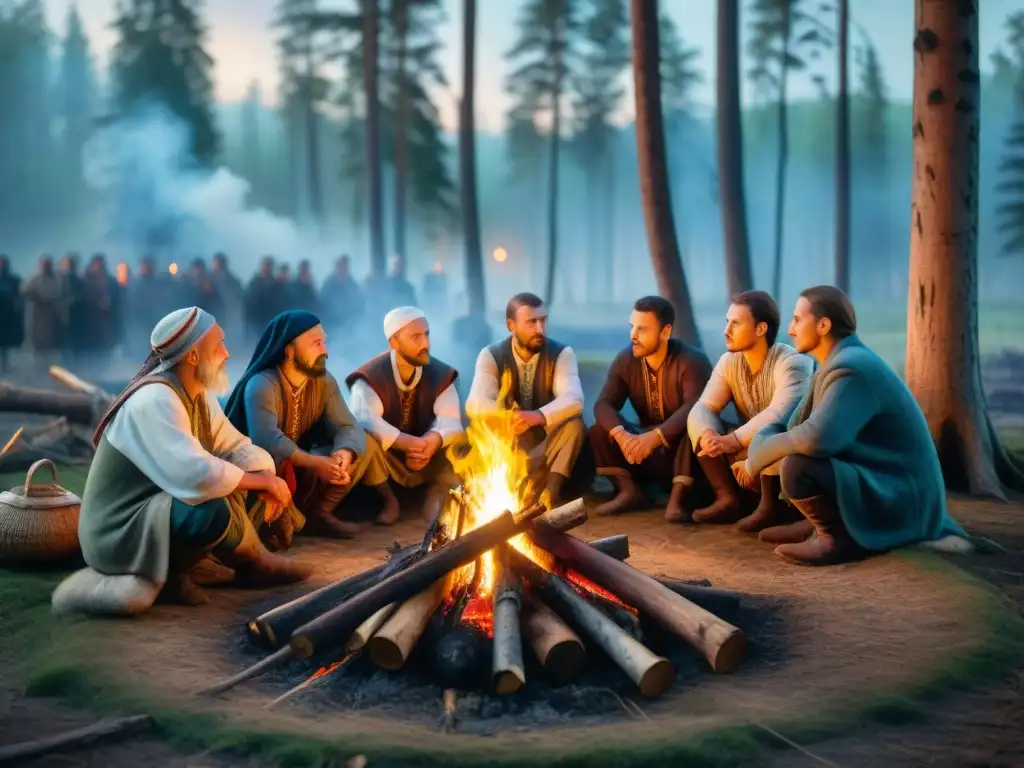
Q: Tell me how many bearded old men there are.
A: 1